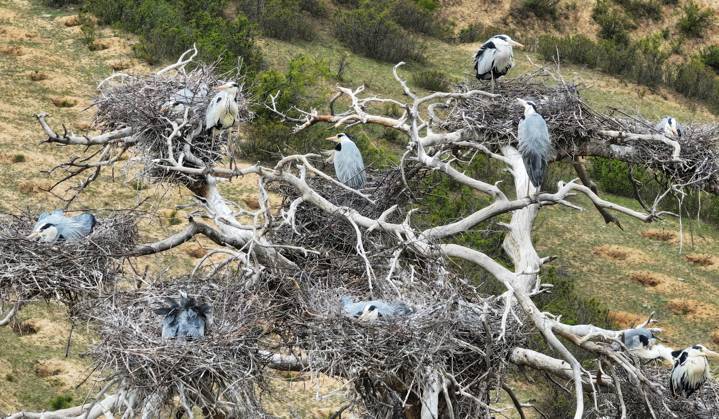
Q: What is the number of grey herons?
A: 11